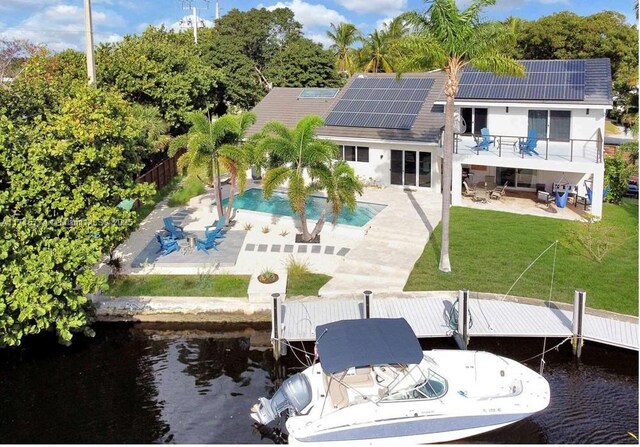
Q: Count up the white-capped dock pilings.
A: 4